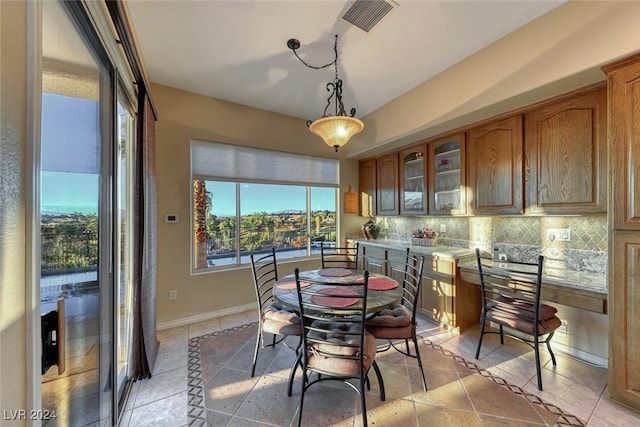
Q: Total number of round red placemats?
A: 4